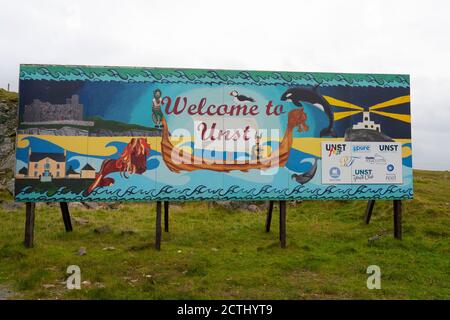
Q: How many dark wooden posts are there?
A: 8